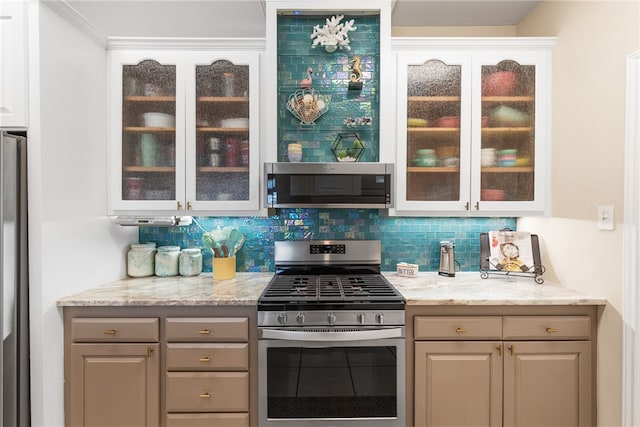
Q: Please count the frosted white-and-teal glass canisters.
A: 3